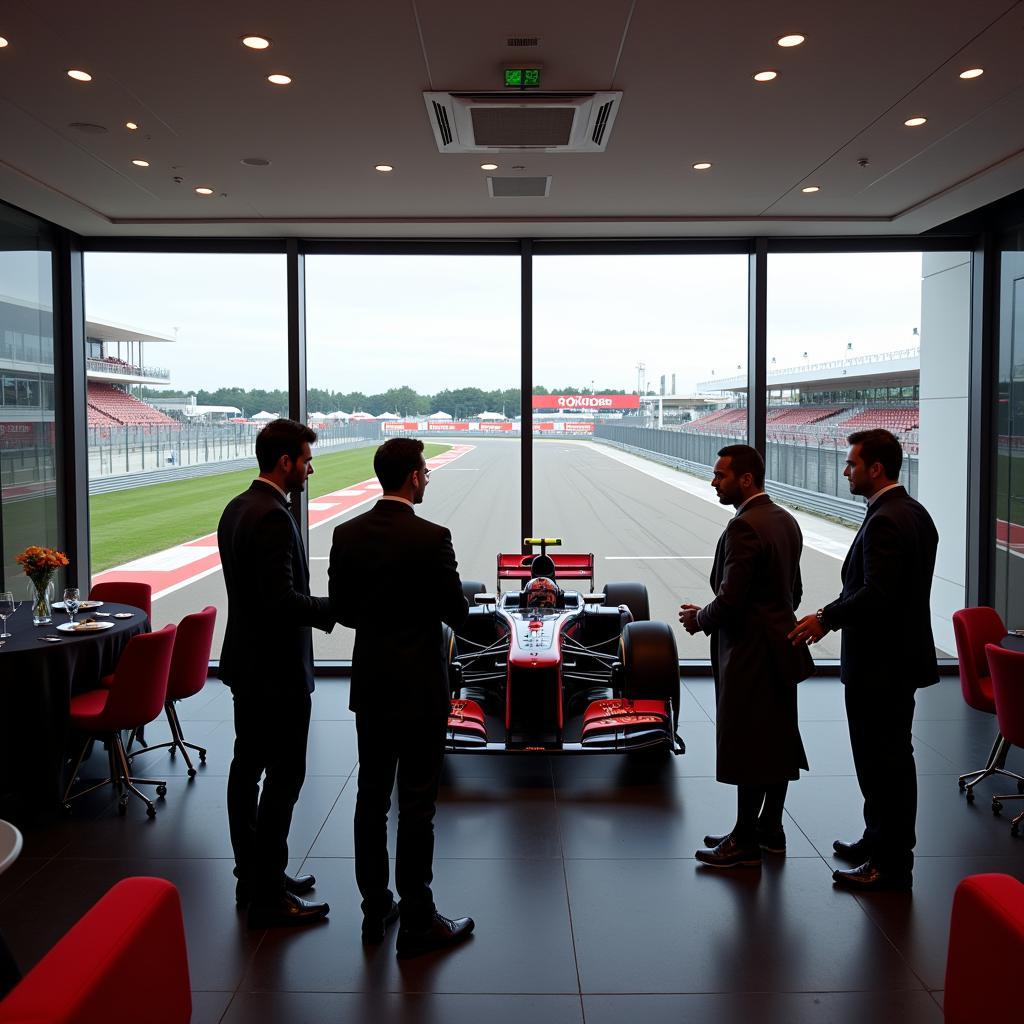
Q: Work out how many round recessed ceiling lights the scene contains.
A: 15